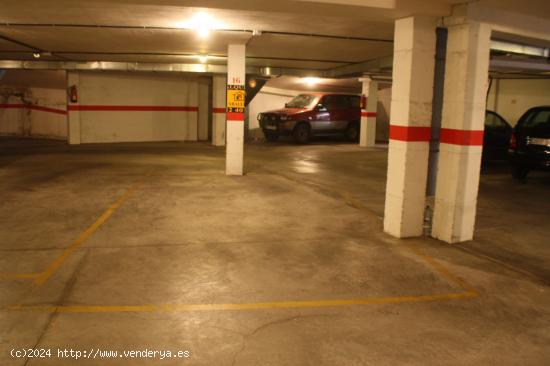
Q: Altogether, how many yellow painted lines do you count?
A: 4